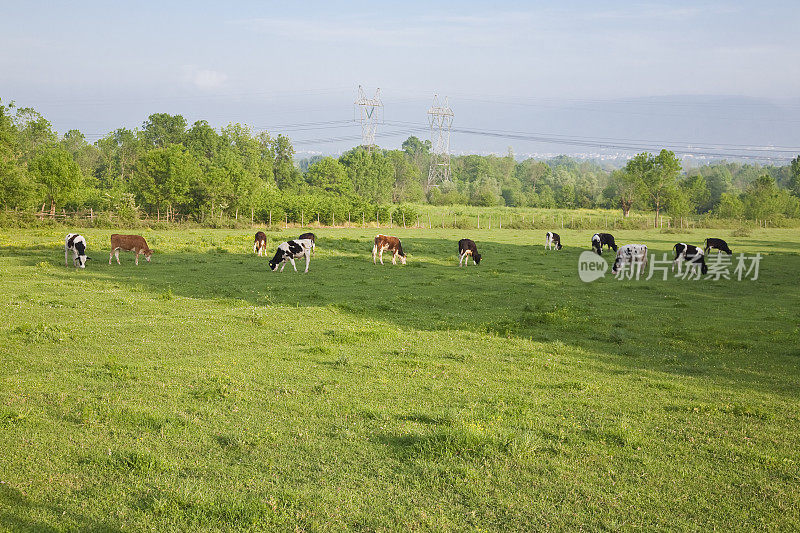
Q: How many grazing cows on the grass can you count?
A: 13